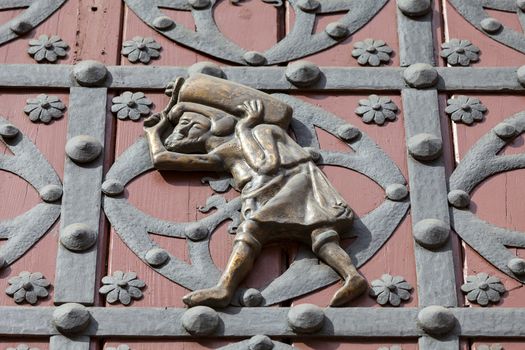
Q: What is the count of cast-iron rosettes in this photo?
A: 12